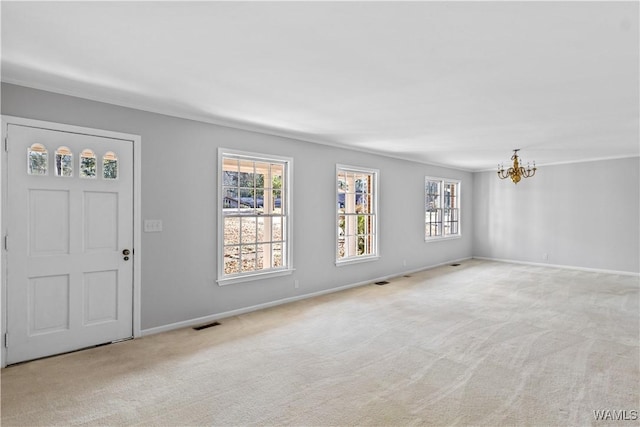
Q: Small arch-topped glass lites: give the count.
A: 4